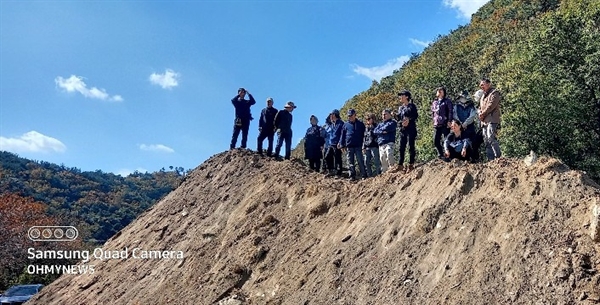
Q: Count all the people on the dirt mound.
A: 15